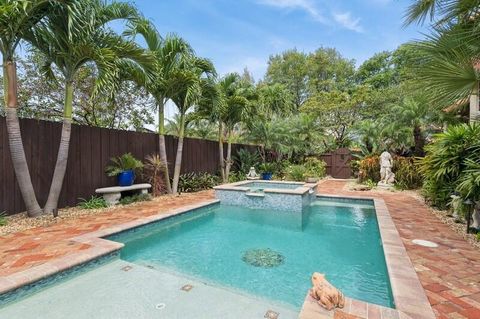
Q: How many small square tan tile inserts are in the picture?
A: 3